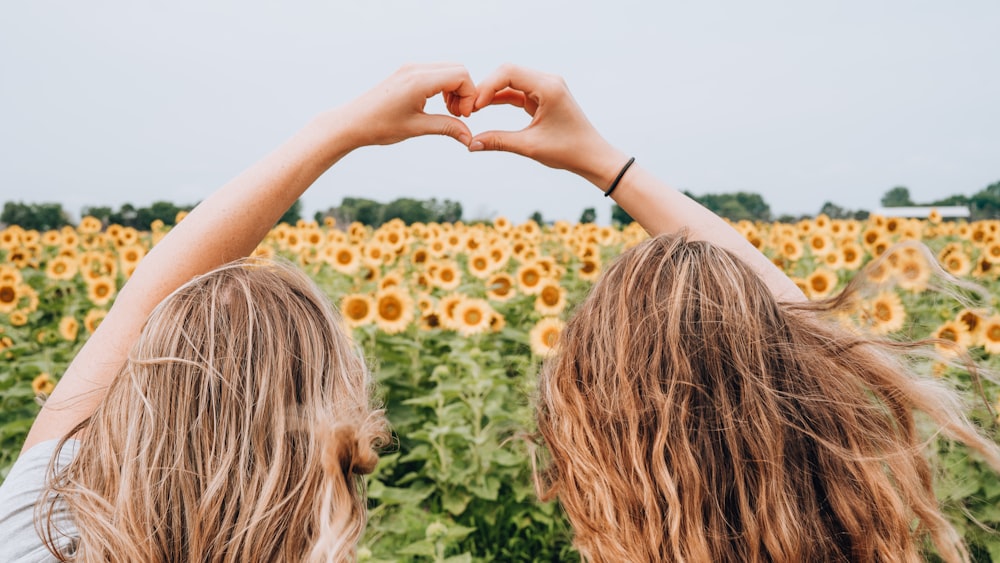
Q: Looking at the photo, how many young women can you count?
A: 2